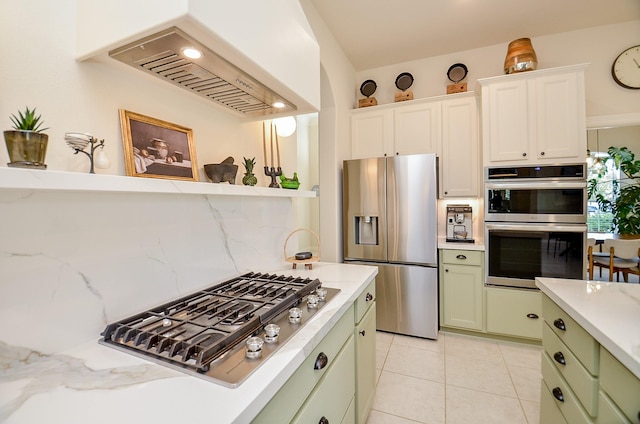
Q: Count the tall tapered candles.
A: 3